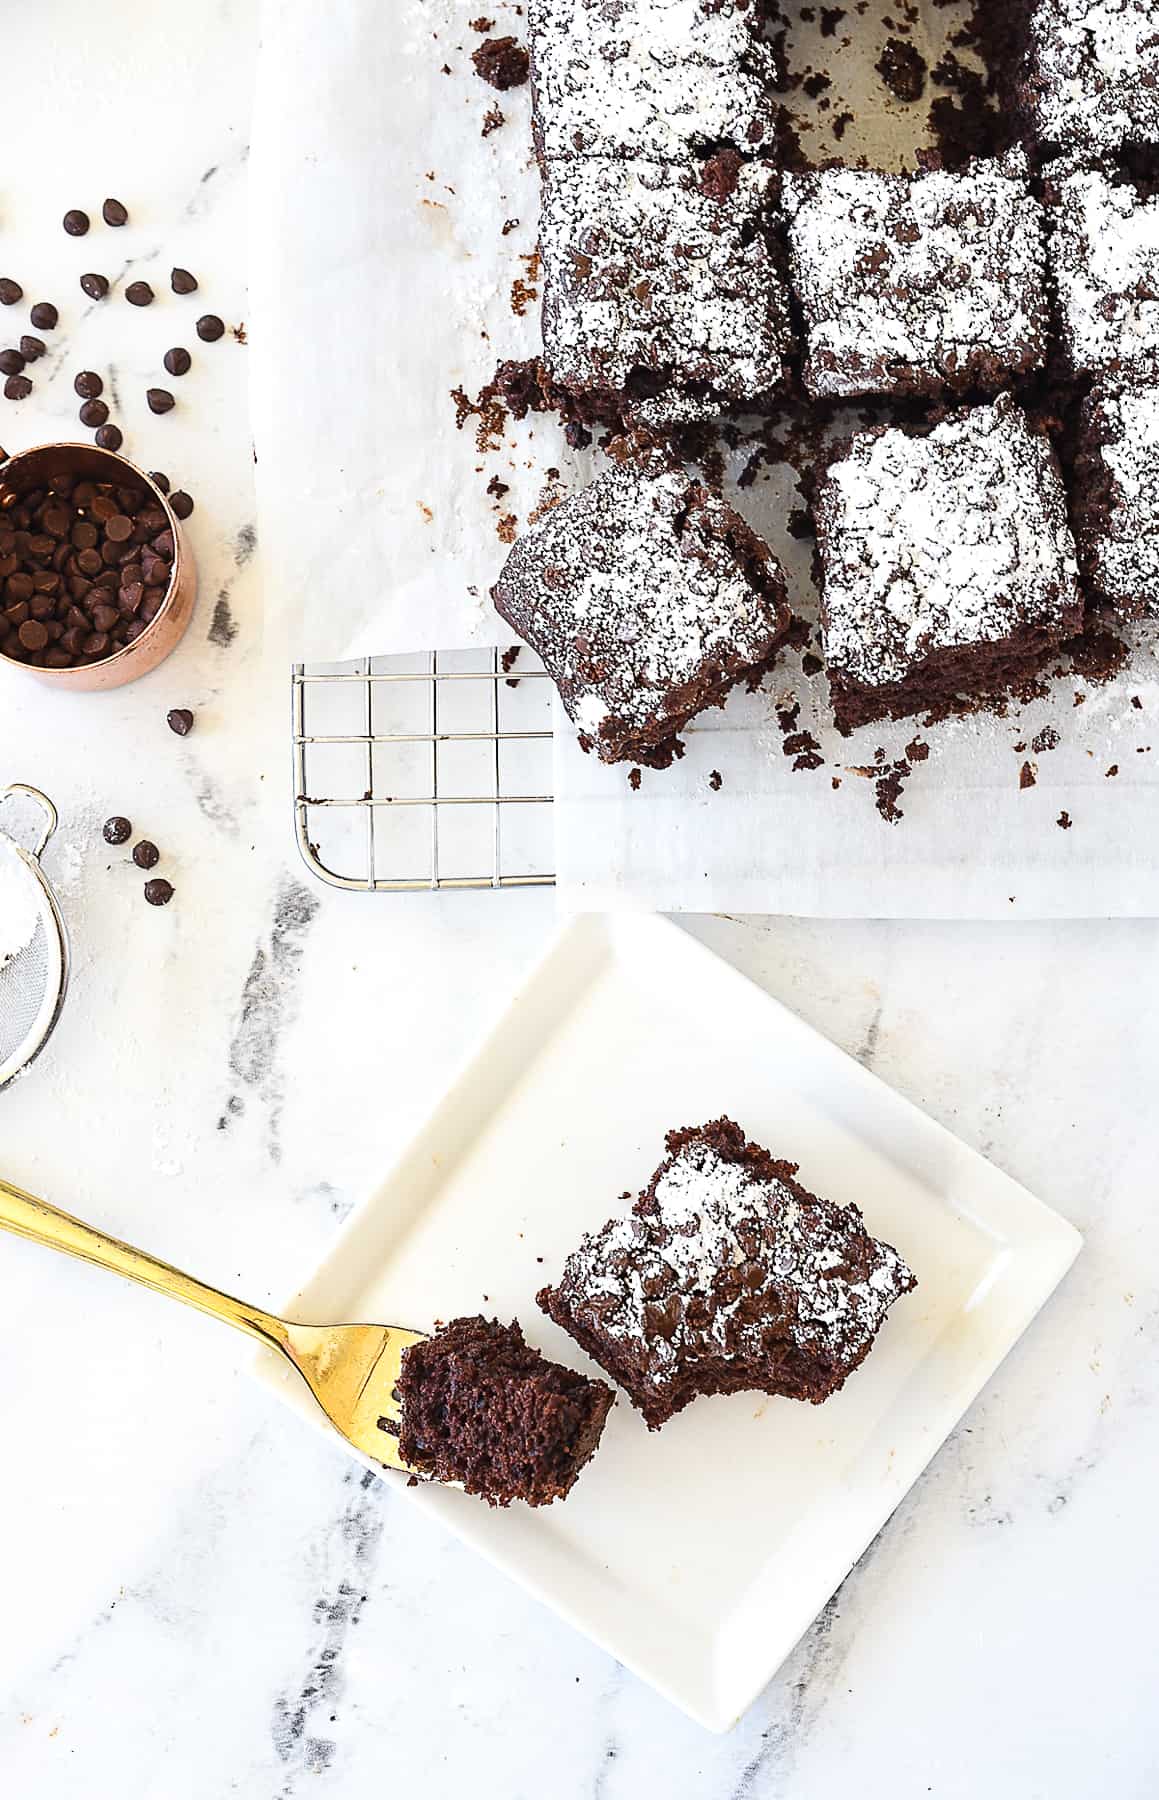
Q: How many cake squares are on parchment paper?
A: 8